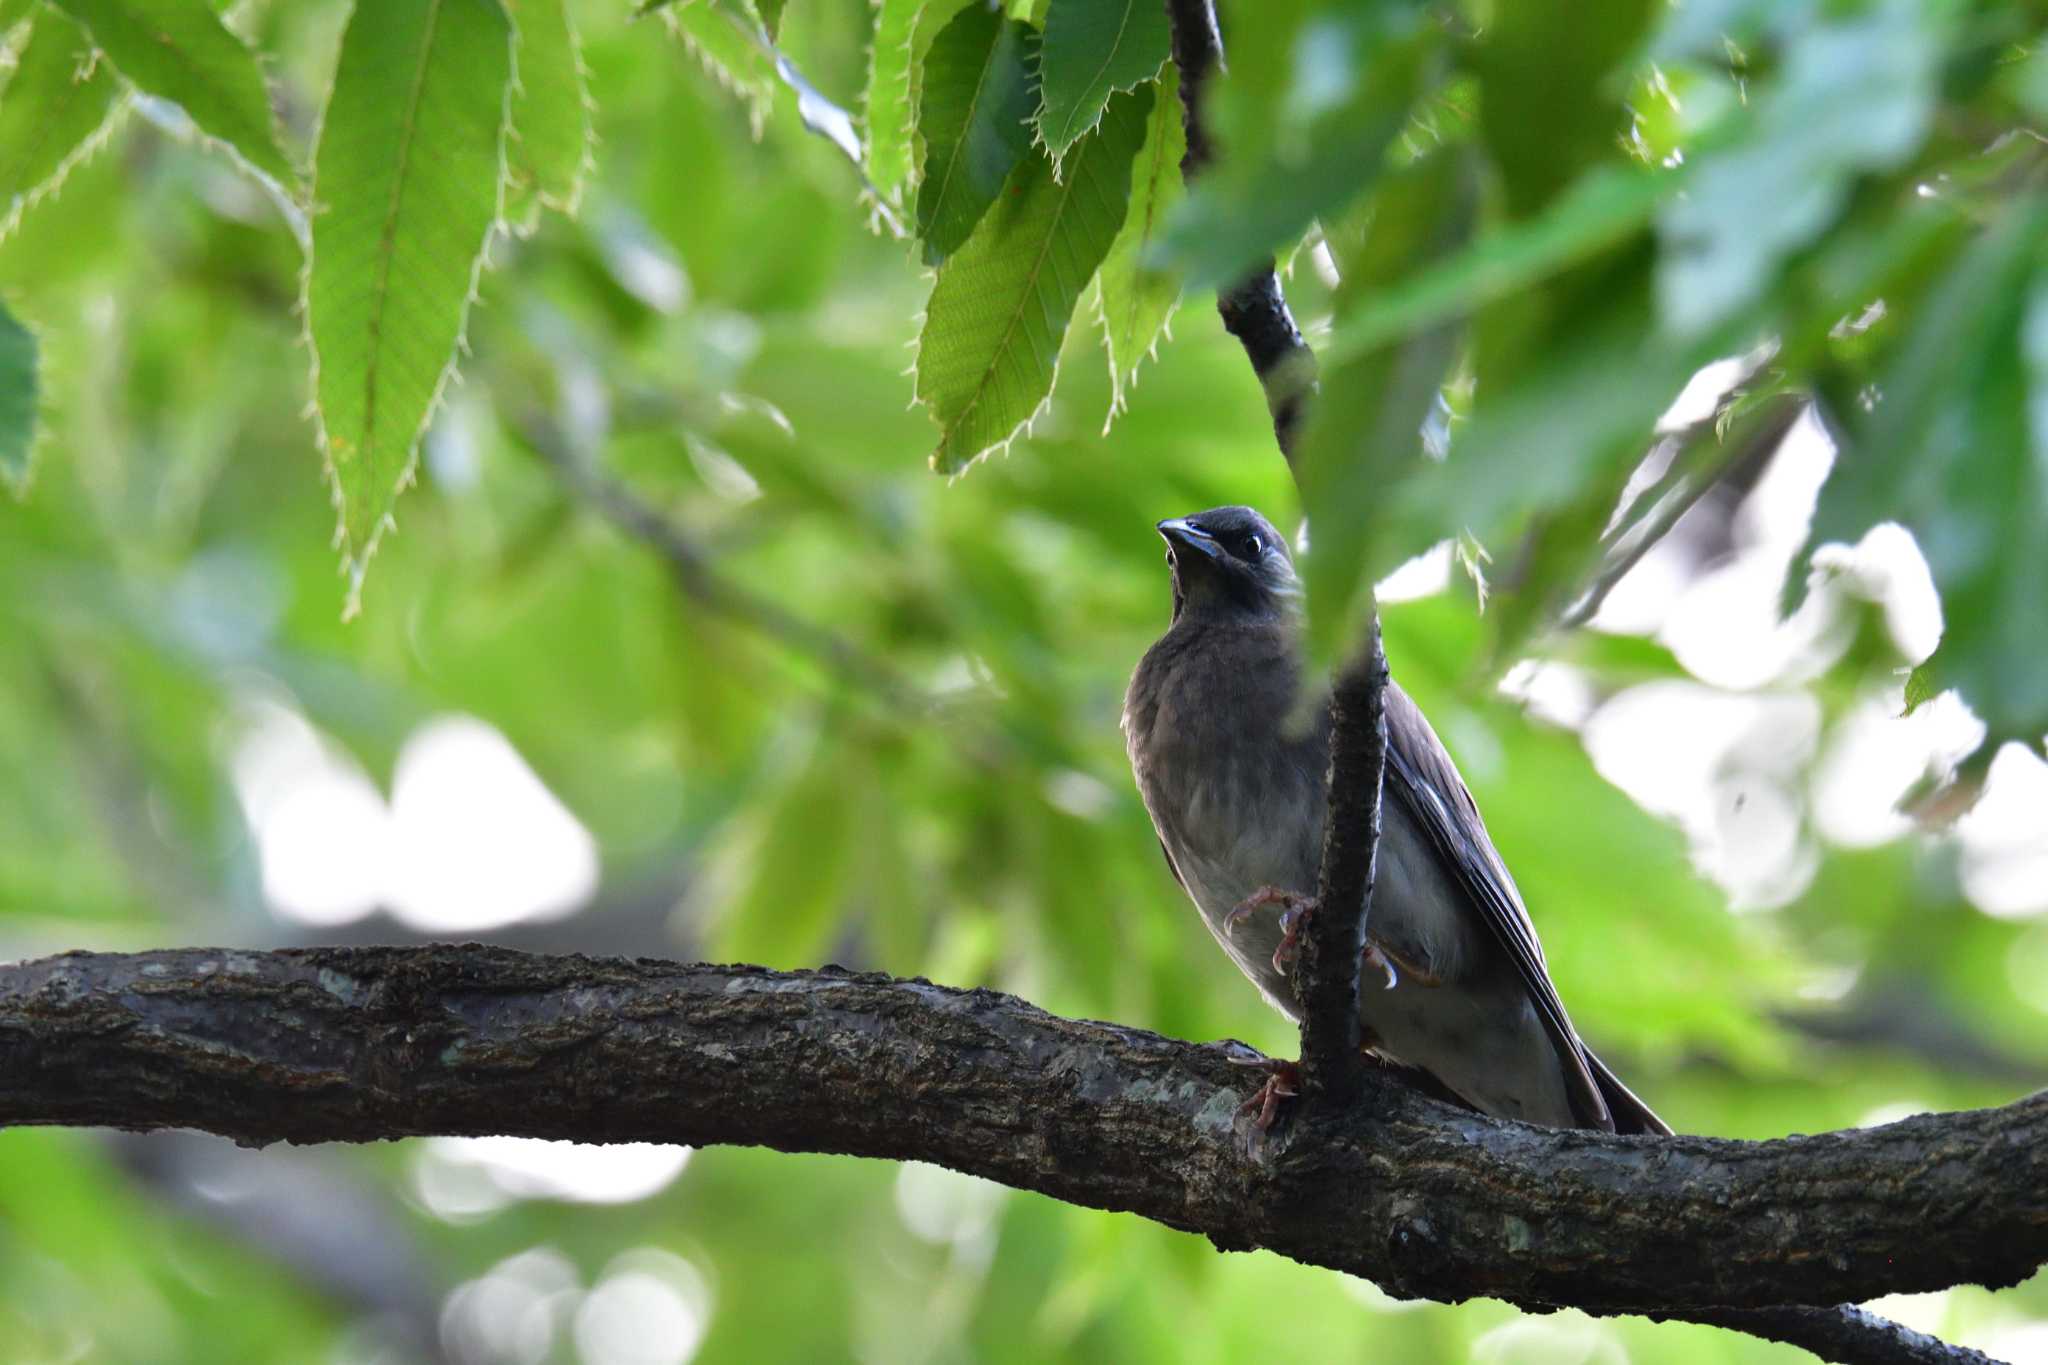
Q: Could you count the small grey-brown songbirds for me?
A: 1